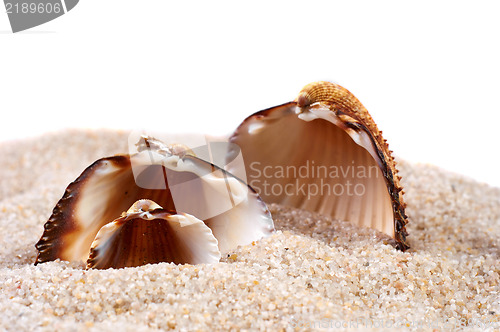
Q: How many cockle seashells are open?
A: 3